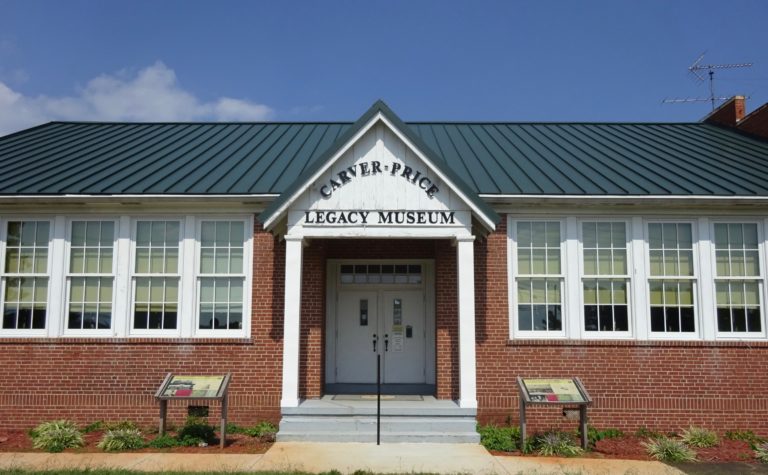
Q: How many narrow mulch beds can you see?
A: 2